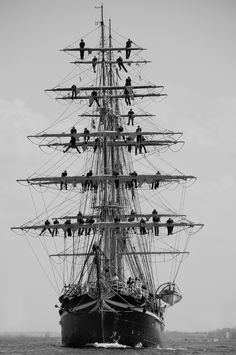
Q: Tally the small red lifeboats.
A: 0